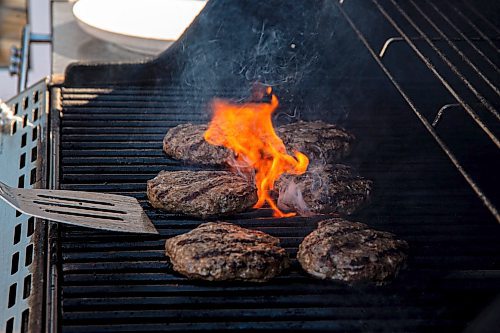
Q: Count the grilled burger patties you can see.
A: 6